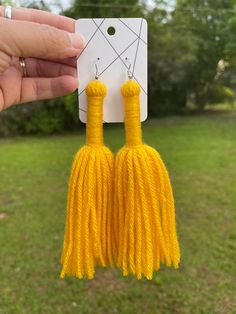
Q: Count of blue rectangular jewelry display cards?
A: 0